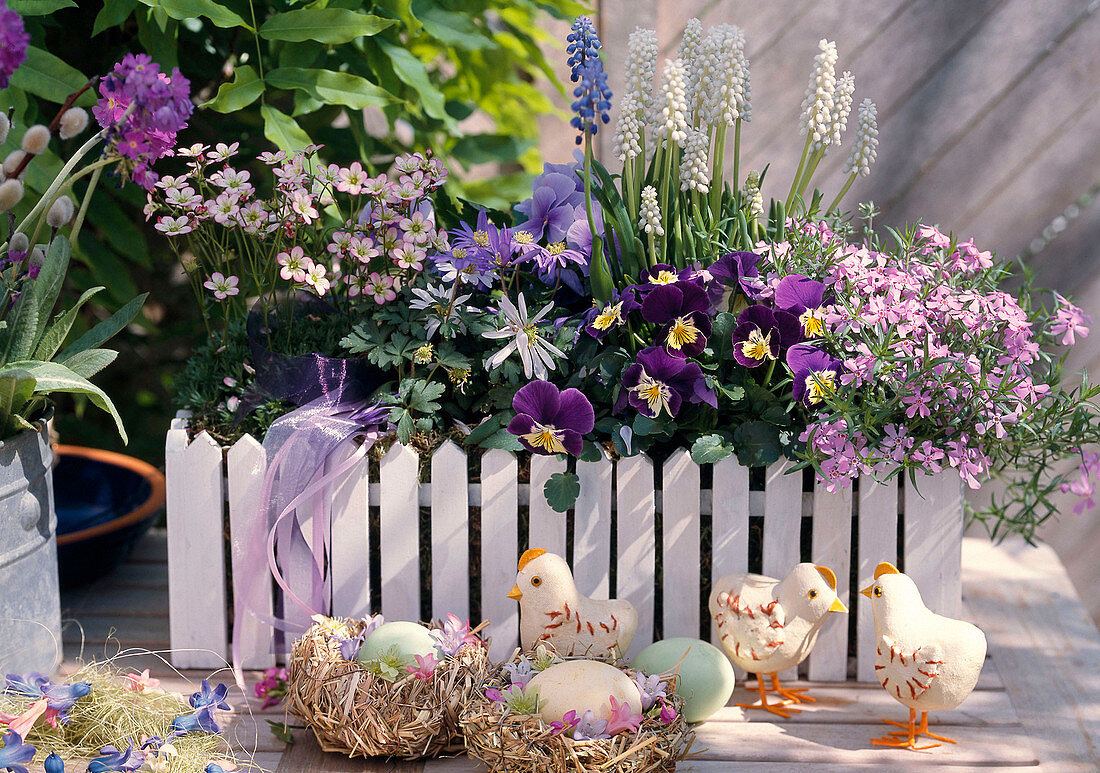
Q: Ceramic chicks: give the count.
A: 3